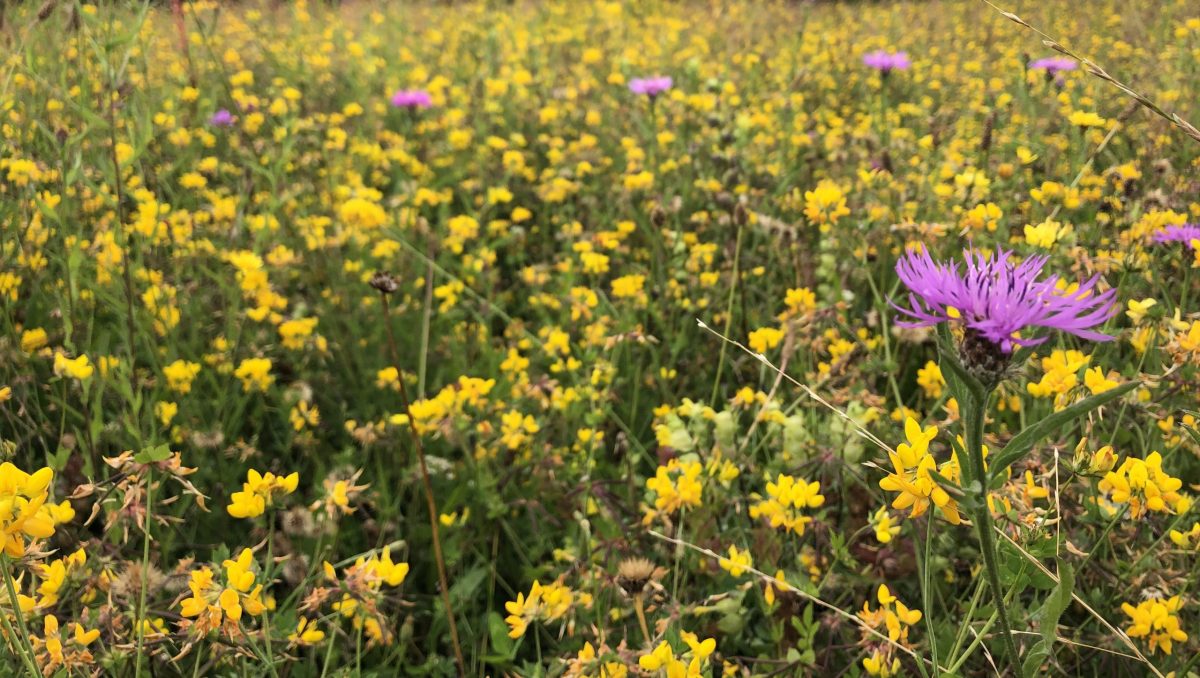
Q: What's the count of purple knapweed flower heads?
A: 7